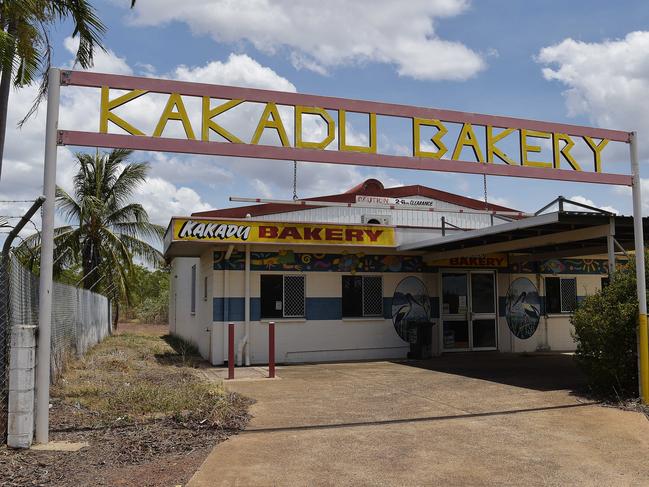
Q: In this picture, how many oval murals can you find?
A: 2